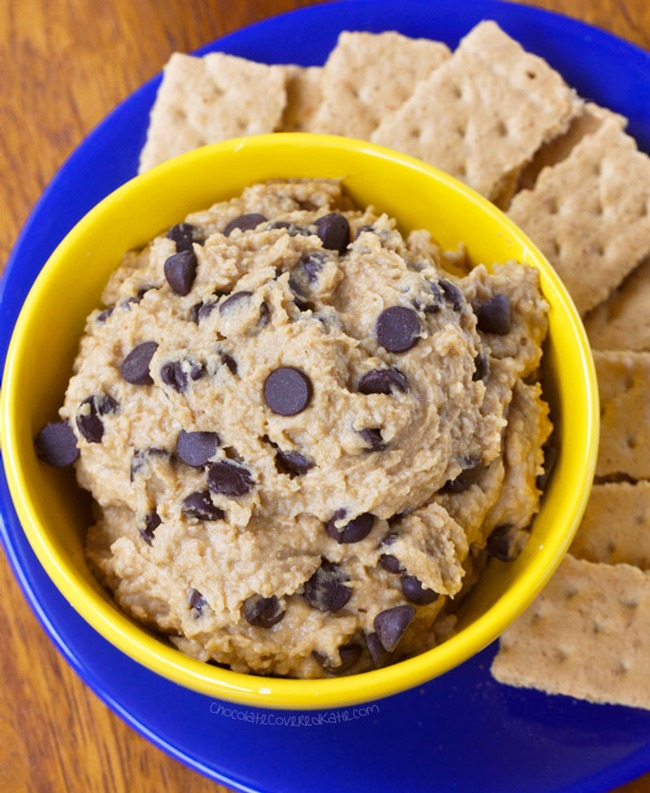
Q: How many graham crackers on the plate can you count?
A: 10